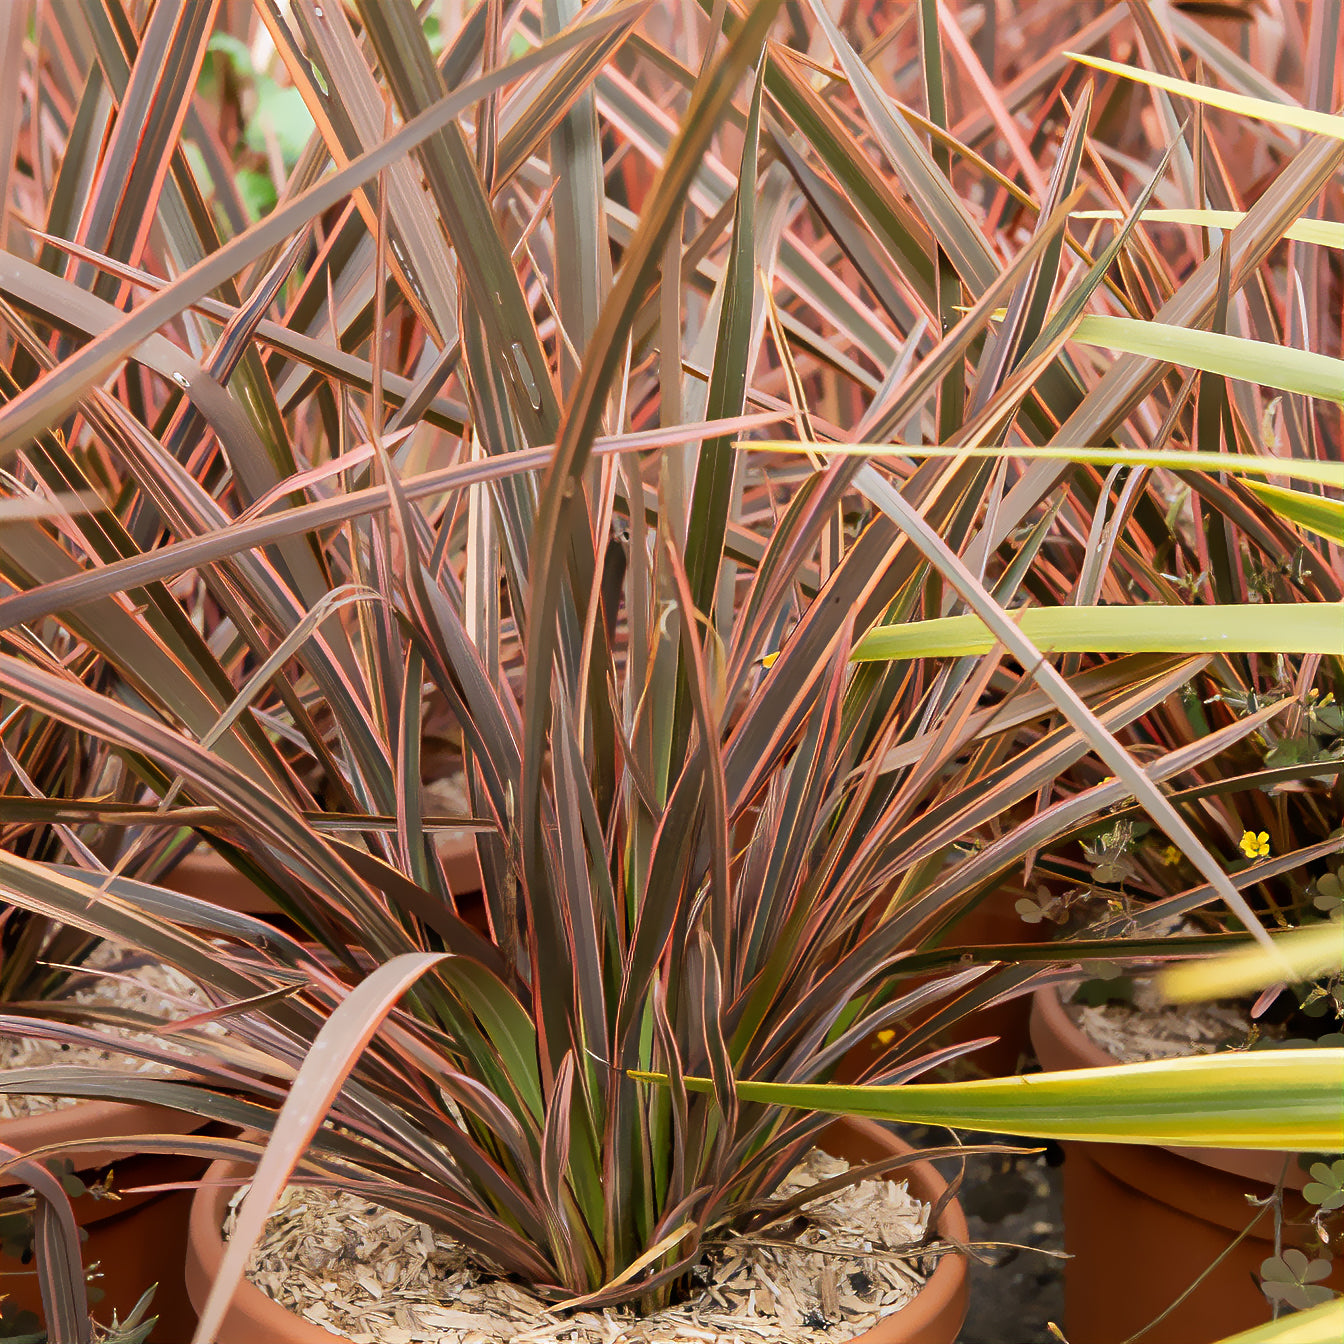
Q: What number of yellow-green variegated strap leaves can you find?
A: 9